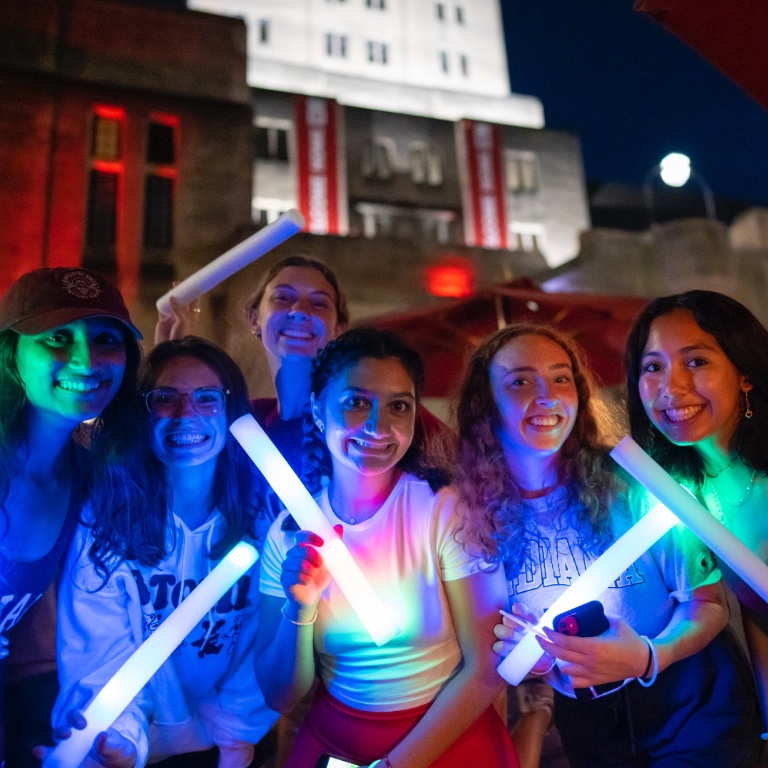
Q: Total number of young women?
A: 6